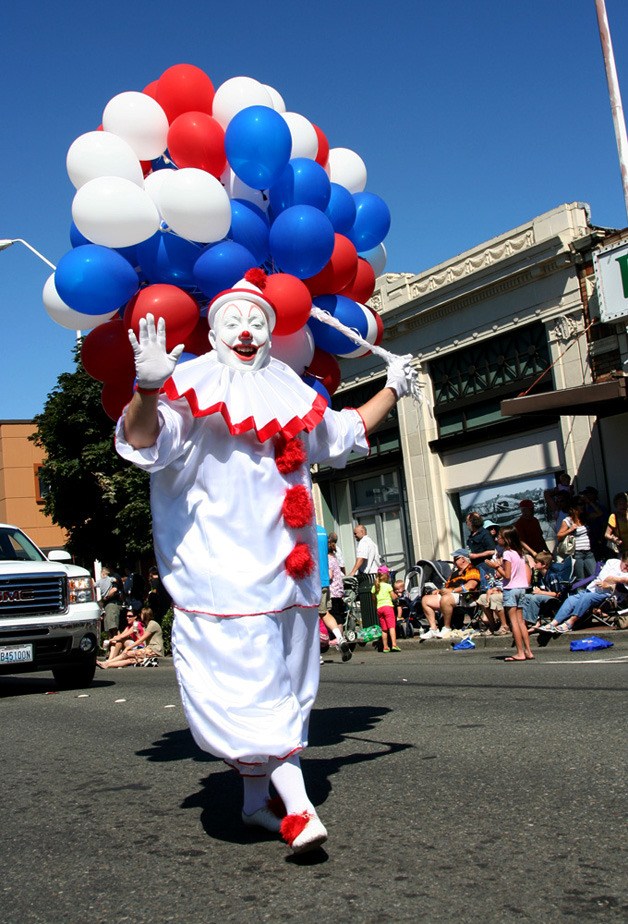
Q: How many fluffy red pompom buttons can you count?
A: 3